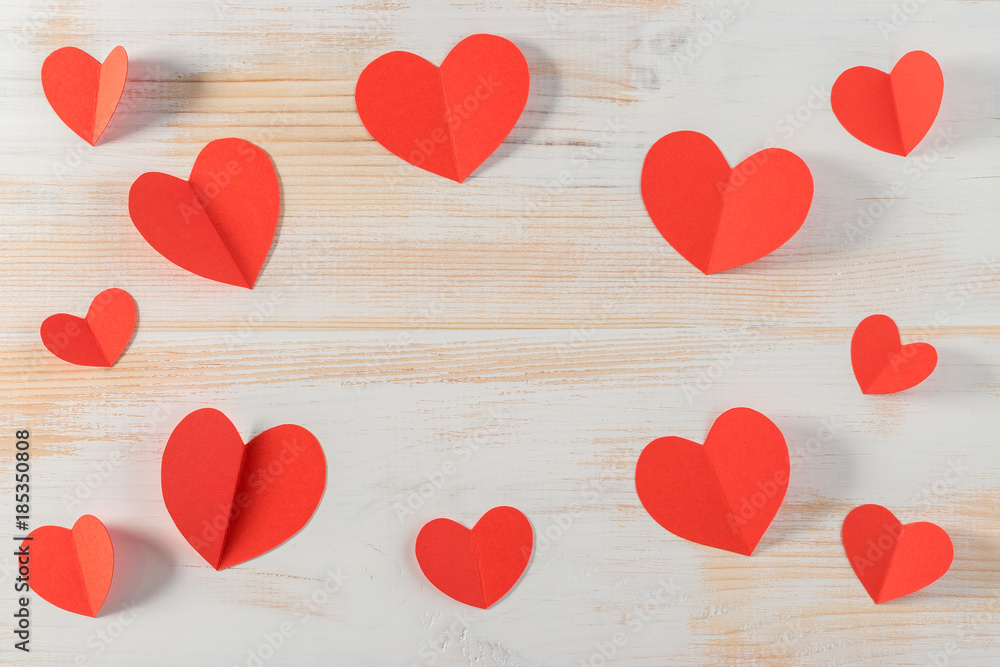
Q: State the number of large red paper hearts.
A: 5